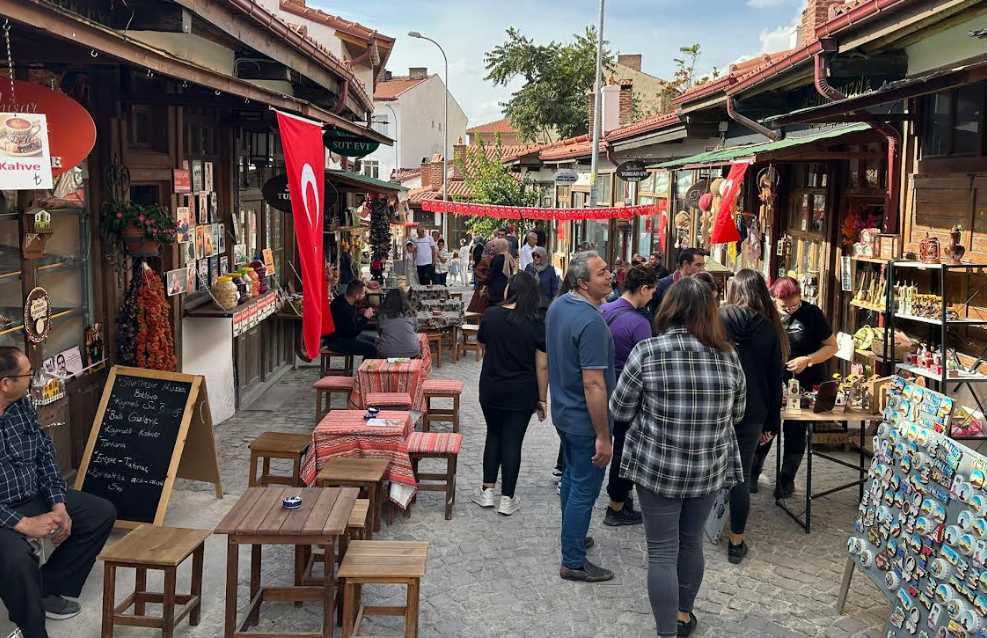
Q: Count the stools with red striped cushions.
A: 4